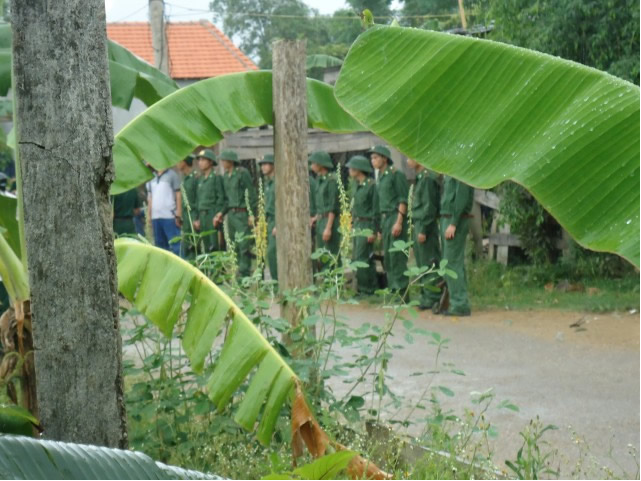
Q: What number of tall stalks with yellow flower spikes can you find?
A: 2